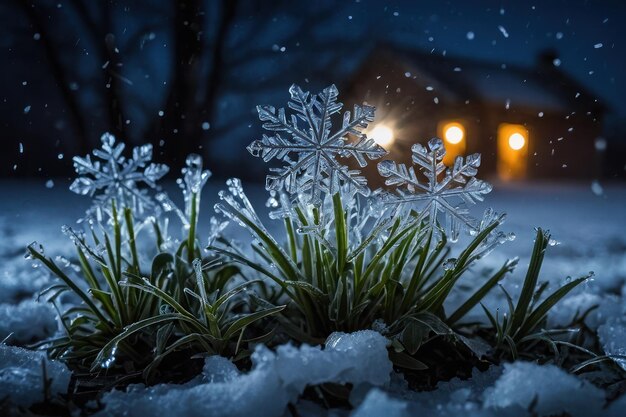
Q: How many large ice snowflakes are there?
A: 3